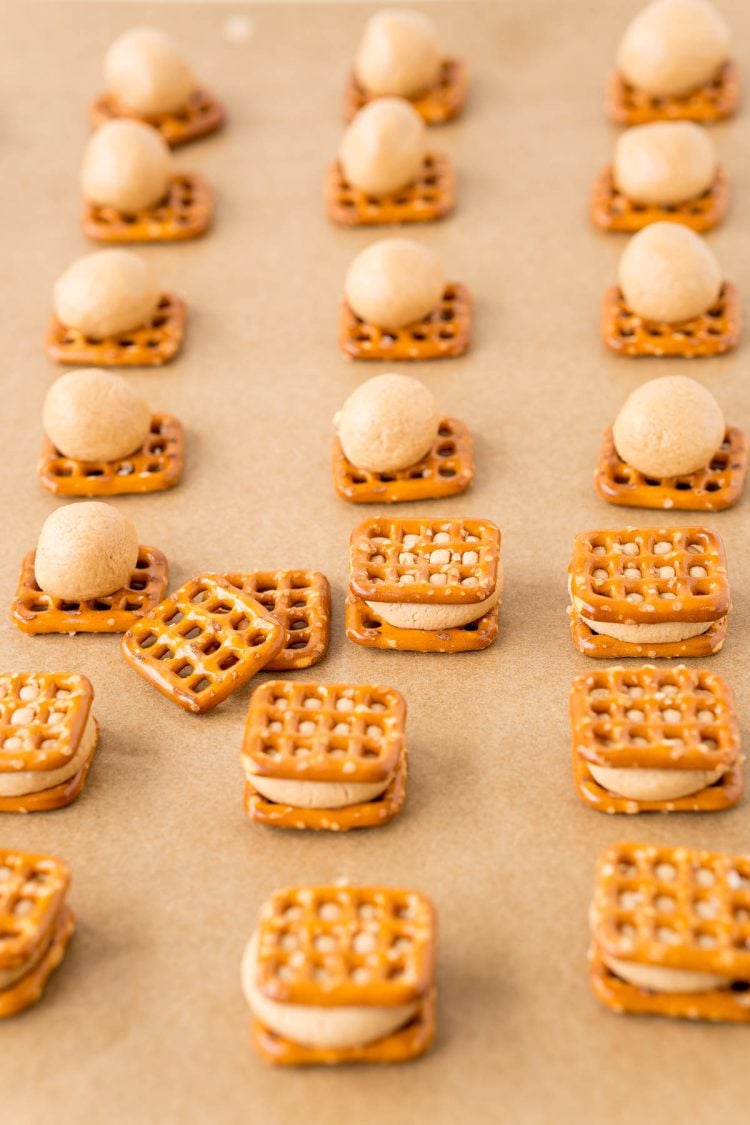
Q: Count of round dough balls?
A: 13